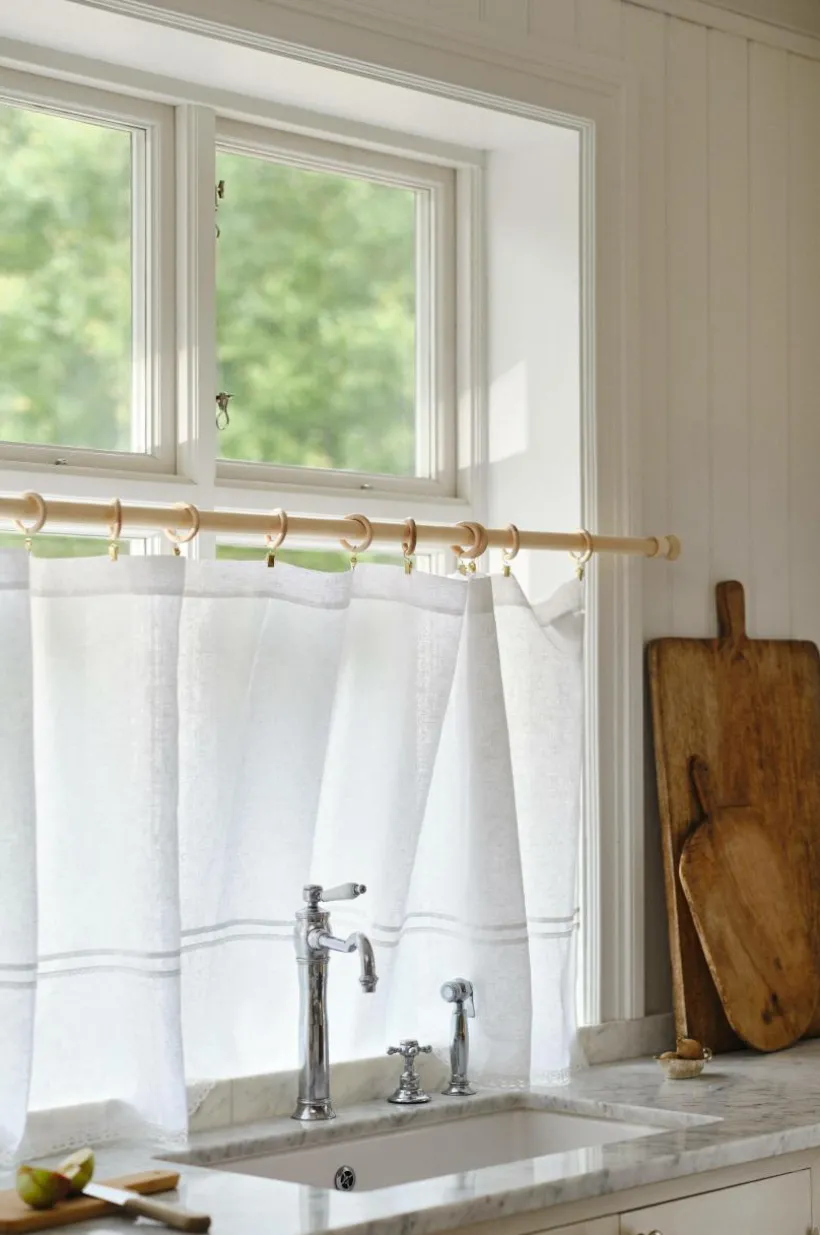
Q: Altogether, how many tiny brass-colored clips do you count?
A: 10